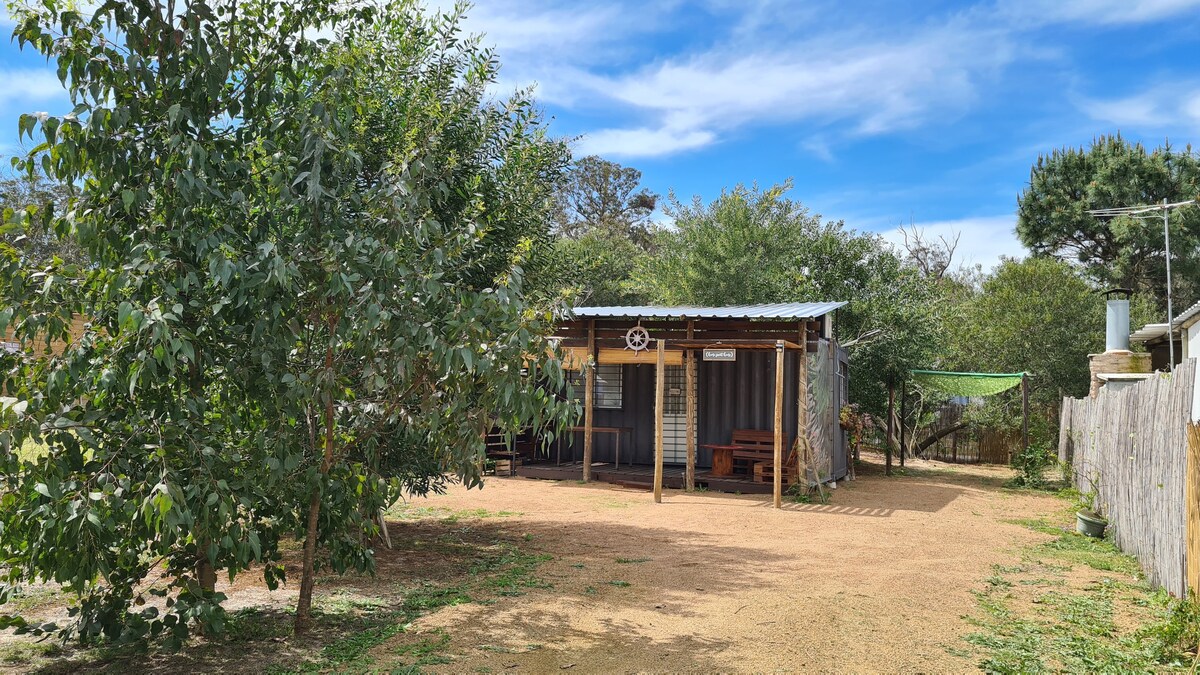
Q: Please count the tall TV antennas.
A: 1